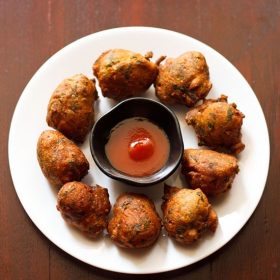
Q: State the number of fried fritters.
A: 9